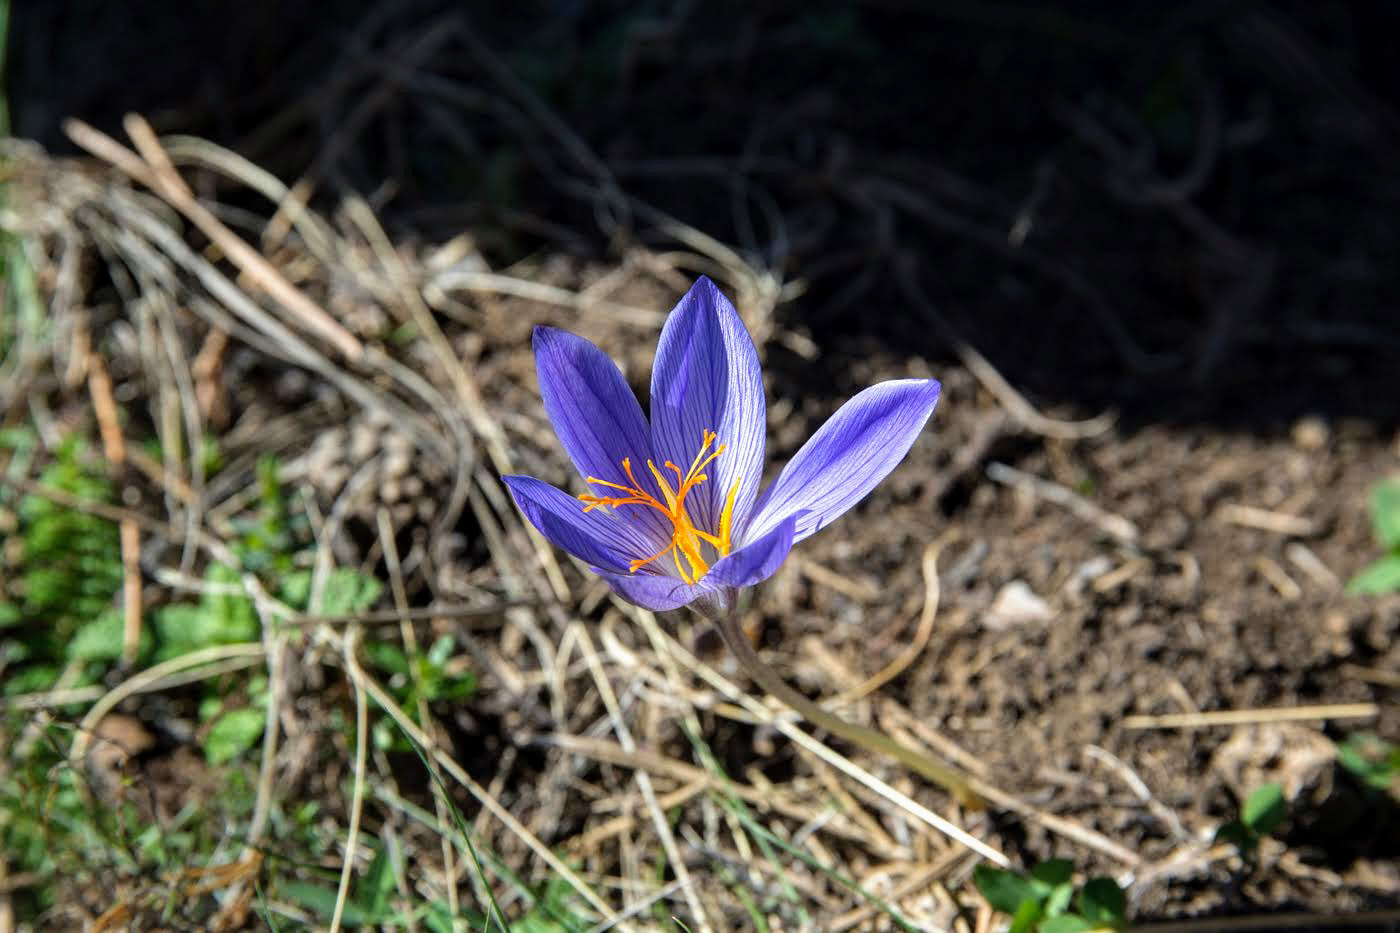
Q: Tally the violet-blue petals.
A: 6